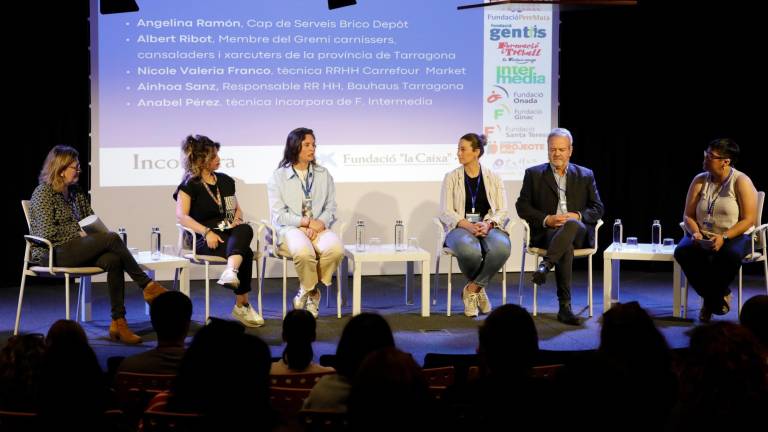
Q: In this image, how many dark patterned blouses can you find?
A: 1